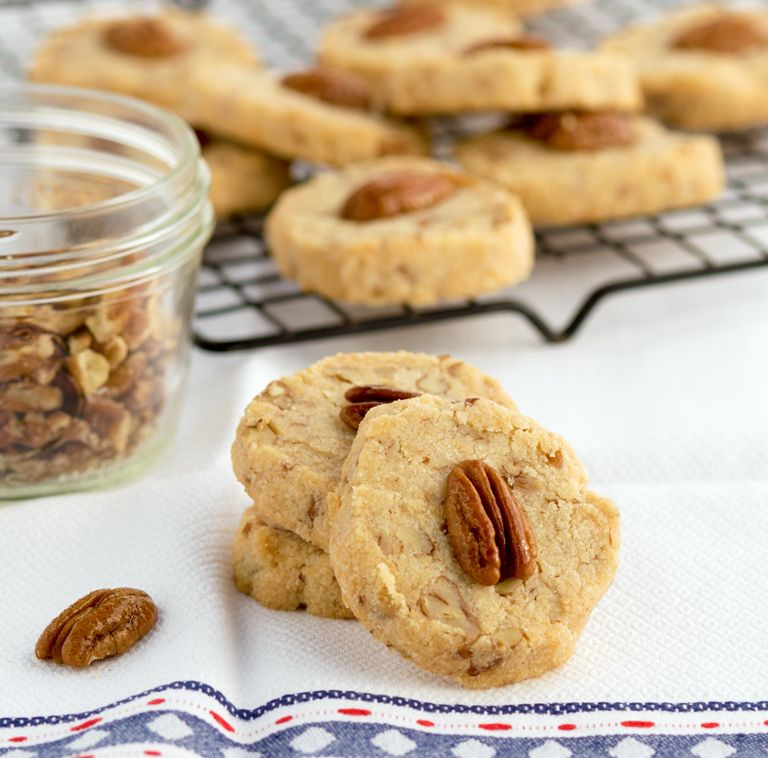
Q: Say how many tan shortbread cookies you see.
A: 12